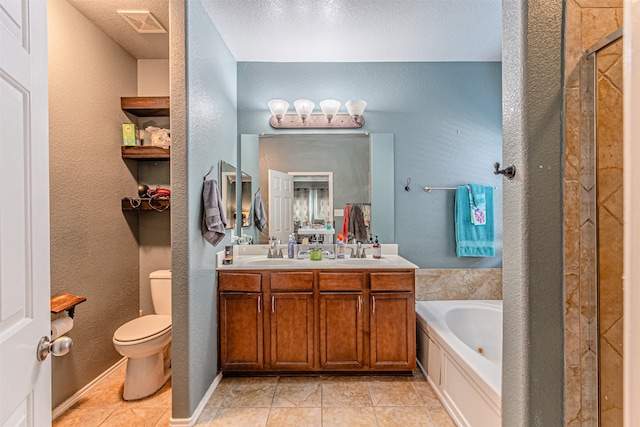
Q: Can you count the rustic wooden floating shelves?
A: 3